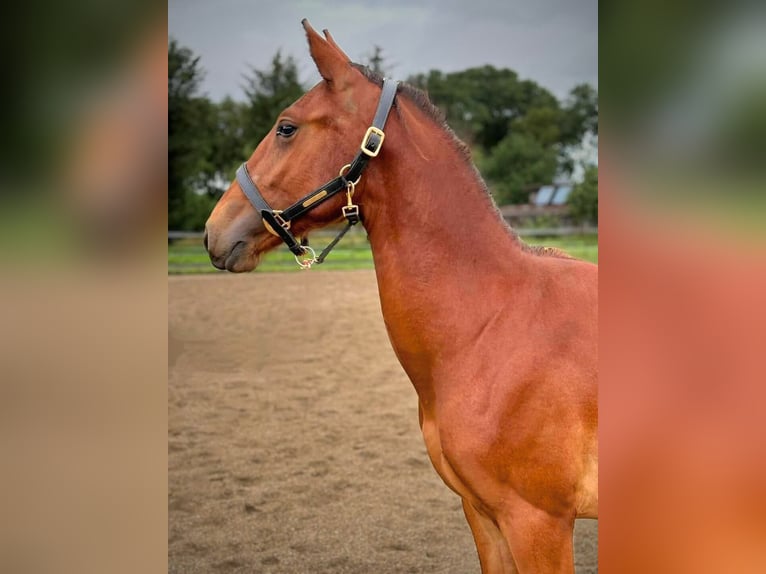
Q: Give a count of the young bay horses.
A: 1